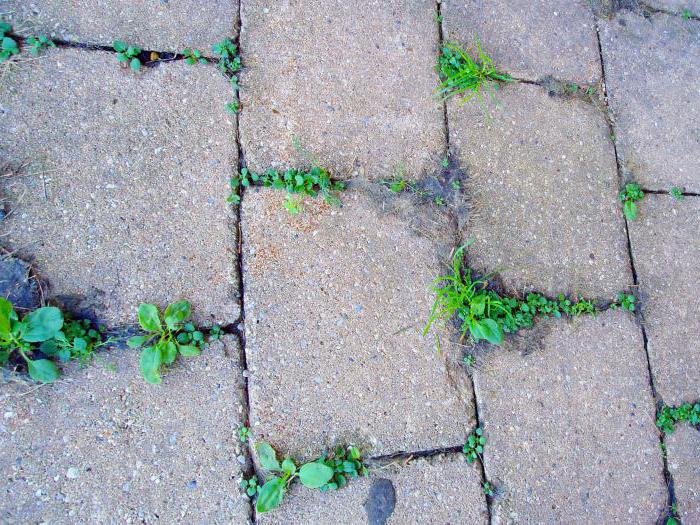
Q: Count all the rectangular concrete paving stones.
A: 13